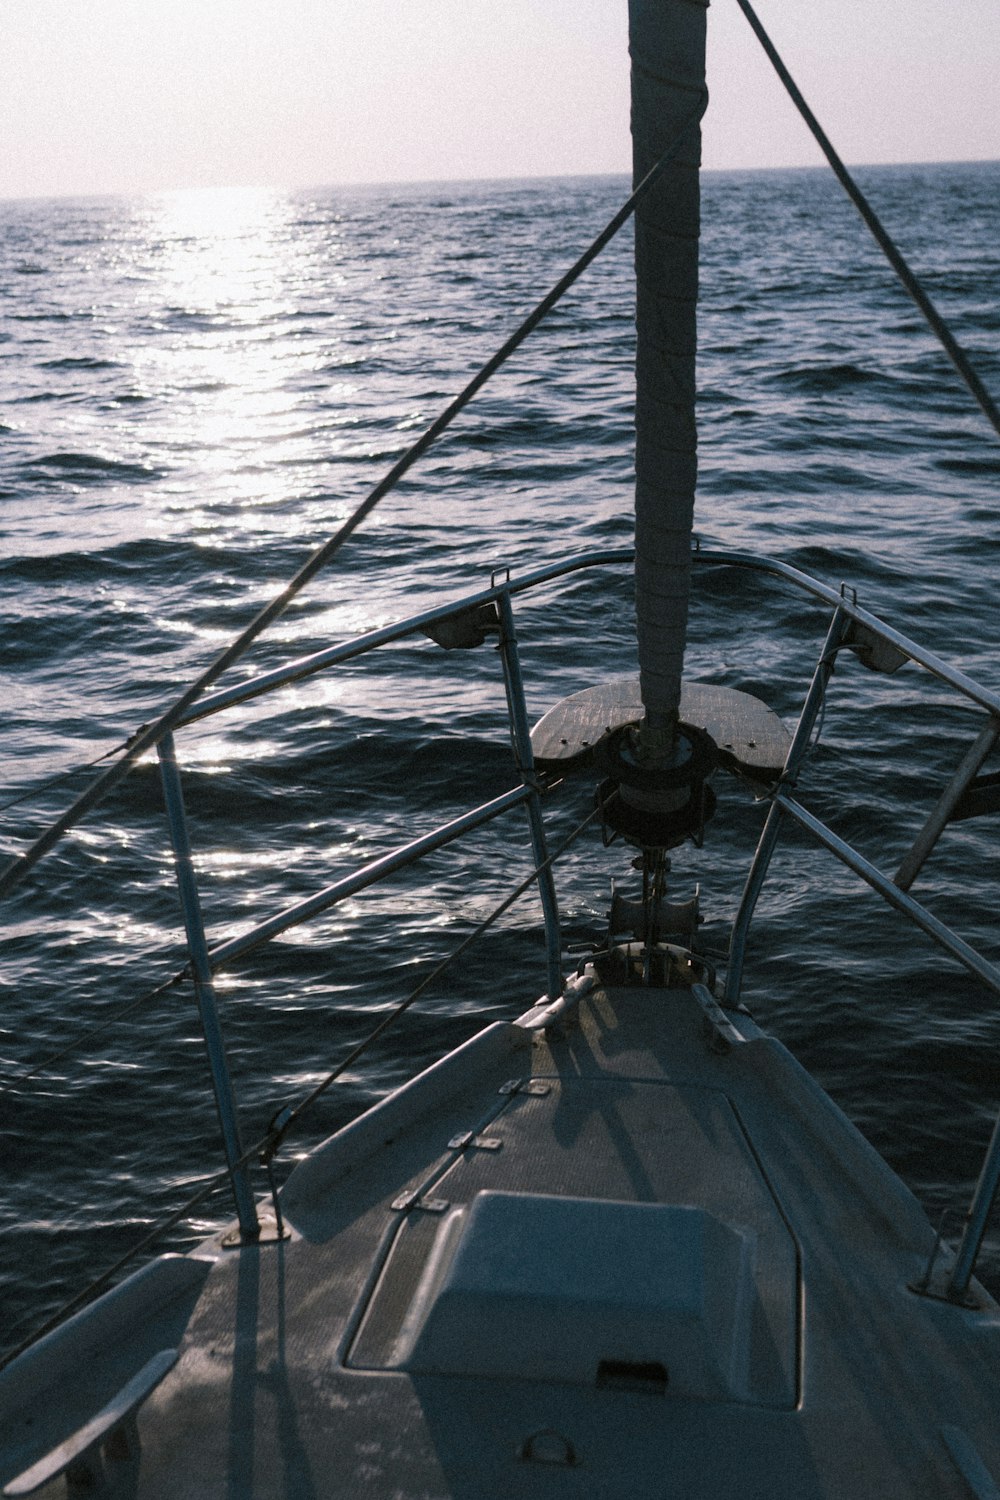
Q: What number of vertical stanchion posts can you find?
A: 4